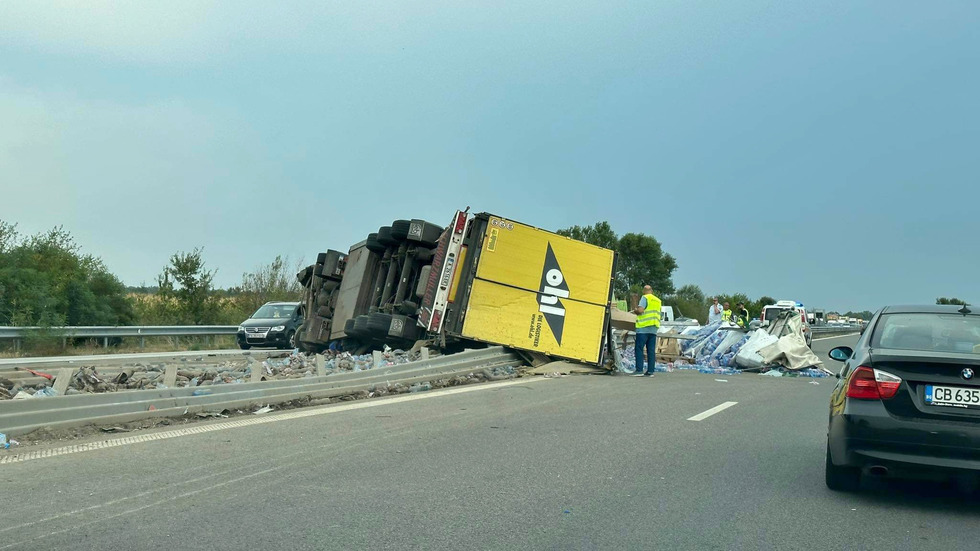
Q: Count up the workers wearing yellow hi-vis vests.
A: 3